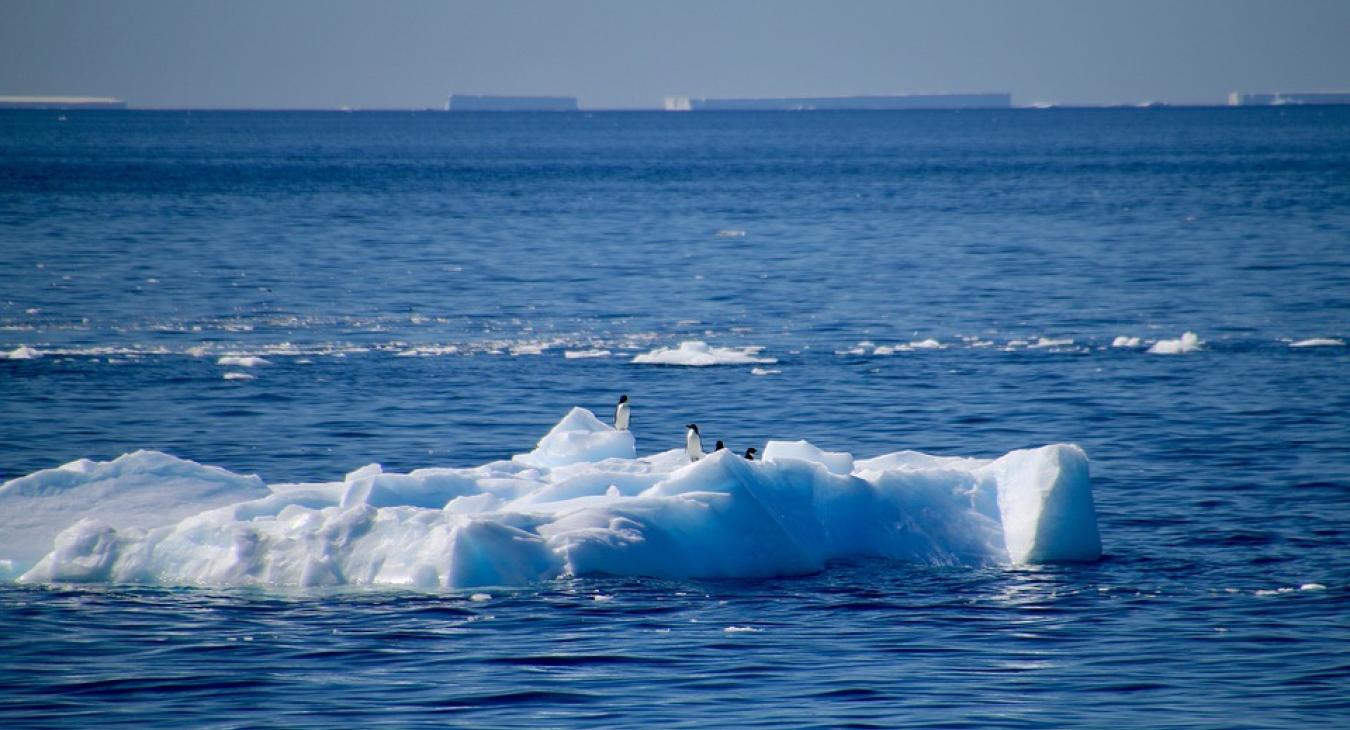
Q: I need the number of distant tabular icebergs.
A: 4